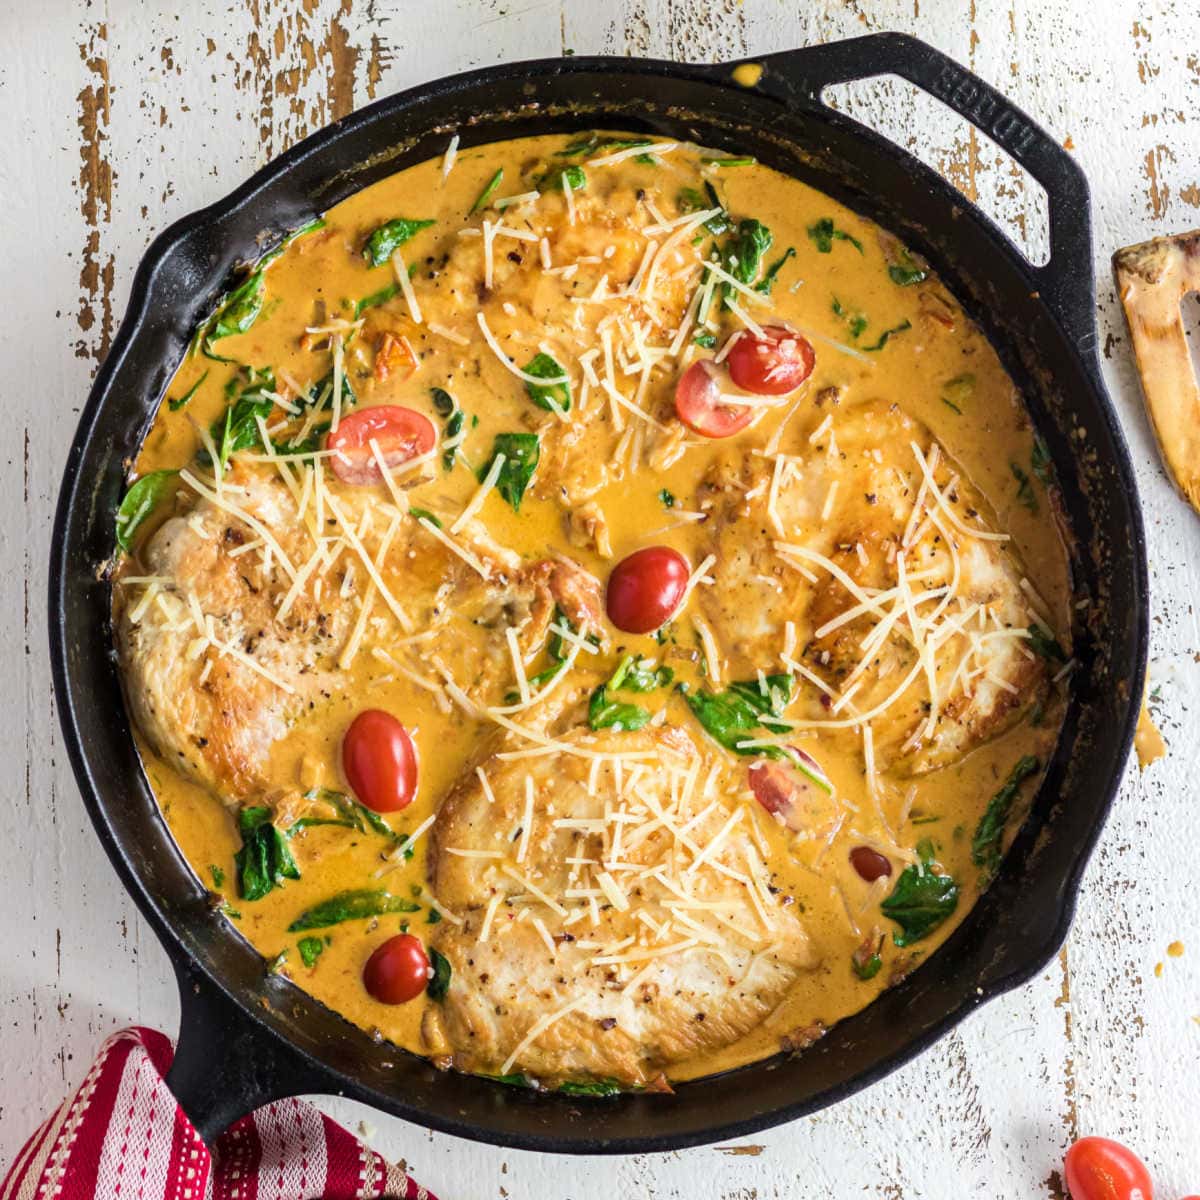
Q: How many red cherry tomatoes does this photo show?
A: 9